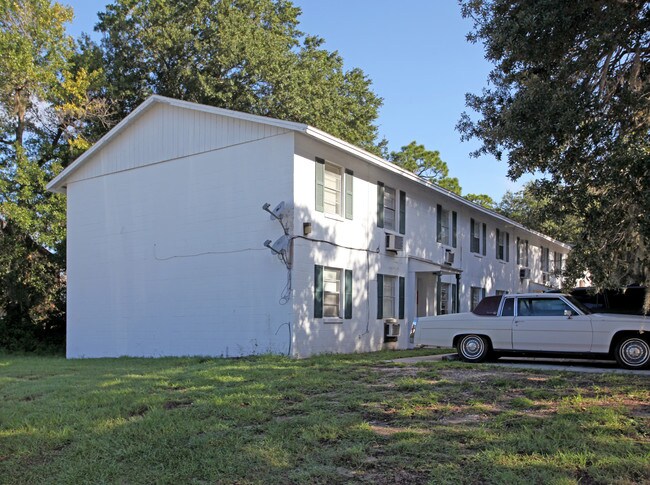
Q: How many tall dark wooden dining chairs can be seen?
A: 0